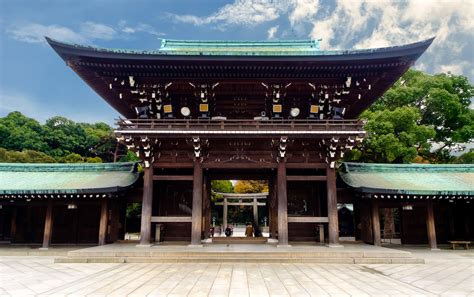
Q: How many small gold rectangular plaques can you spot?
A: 4